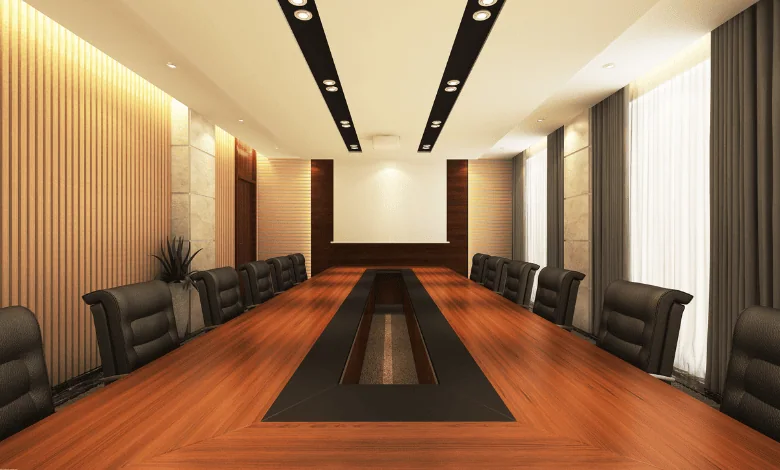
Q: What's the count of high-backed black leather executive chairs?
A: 12